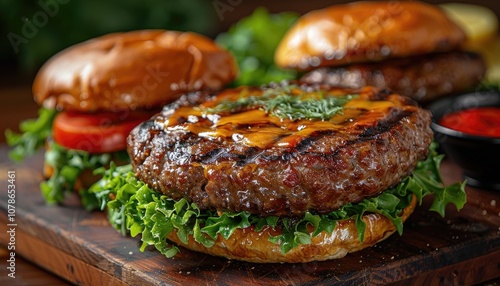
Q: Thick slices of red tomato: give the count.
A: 1